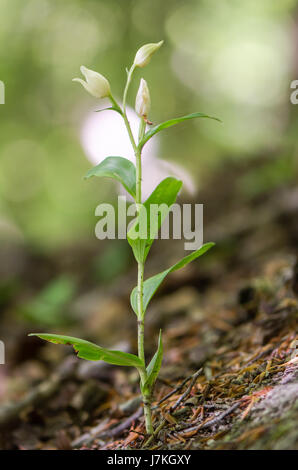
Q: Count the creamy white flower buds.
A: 3